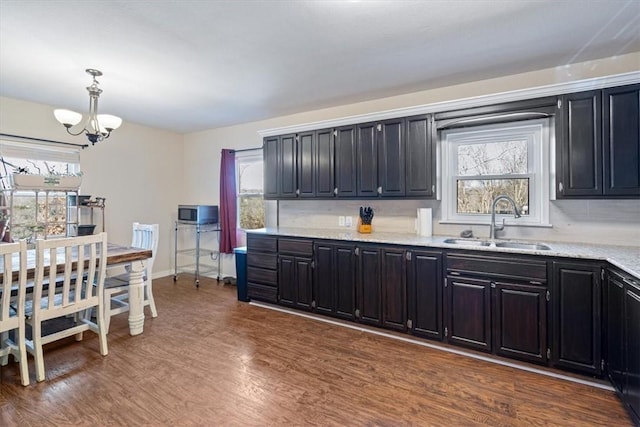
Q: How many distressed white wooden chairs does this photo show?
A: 3